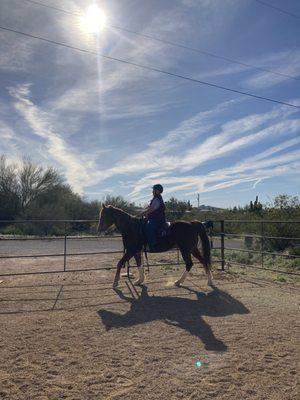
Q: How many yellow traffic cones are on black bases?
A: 0